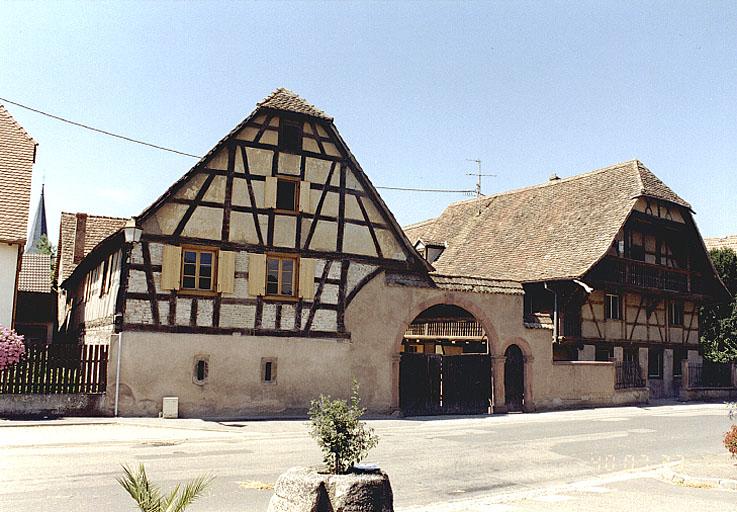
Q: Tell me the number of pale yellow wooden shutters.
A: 6